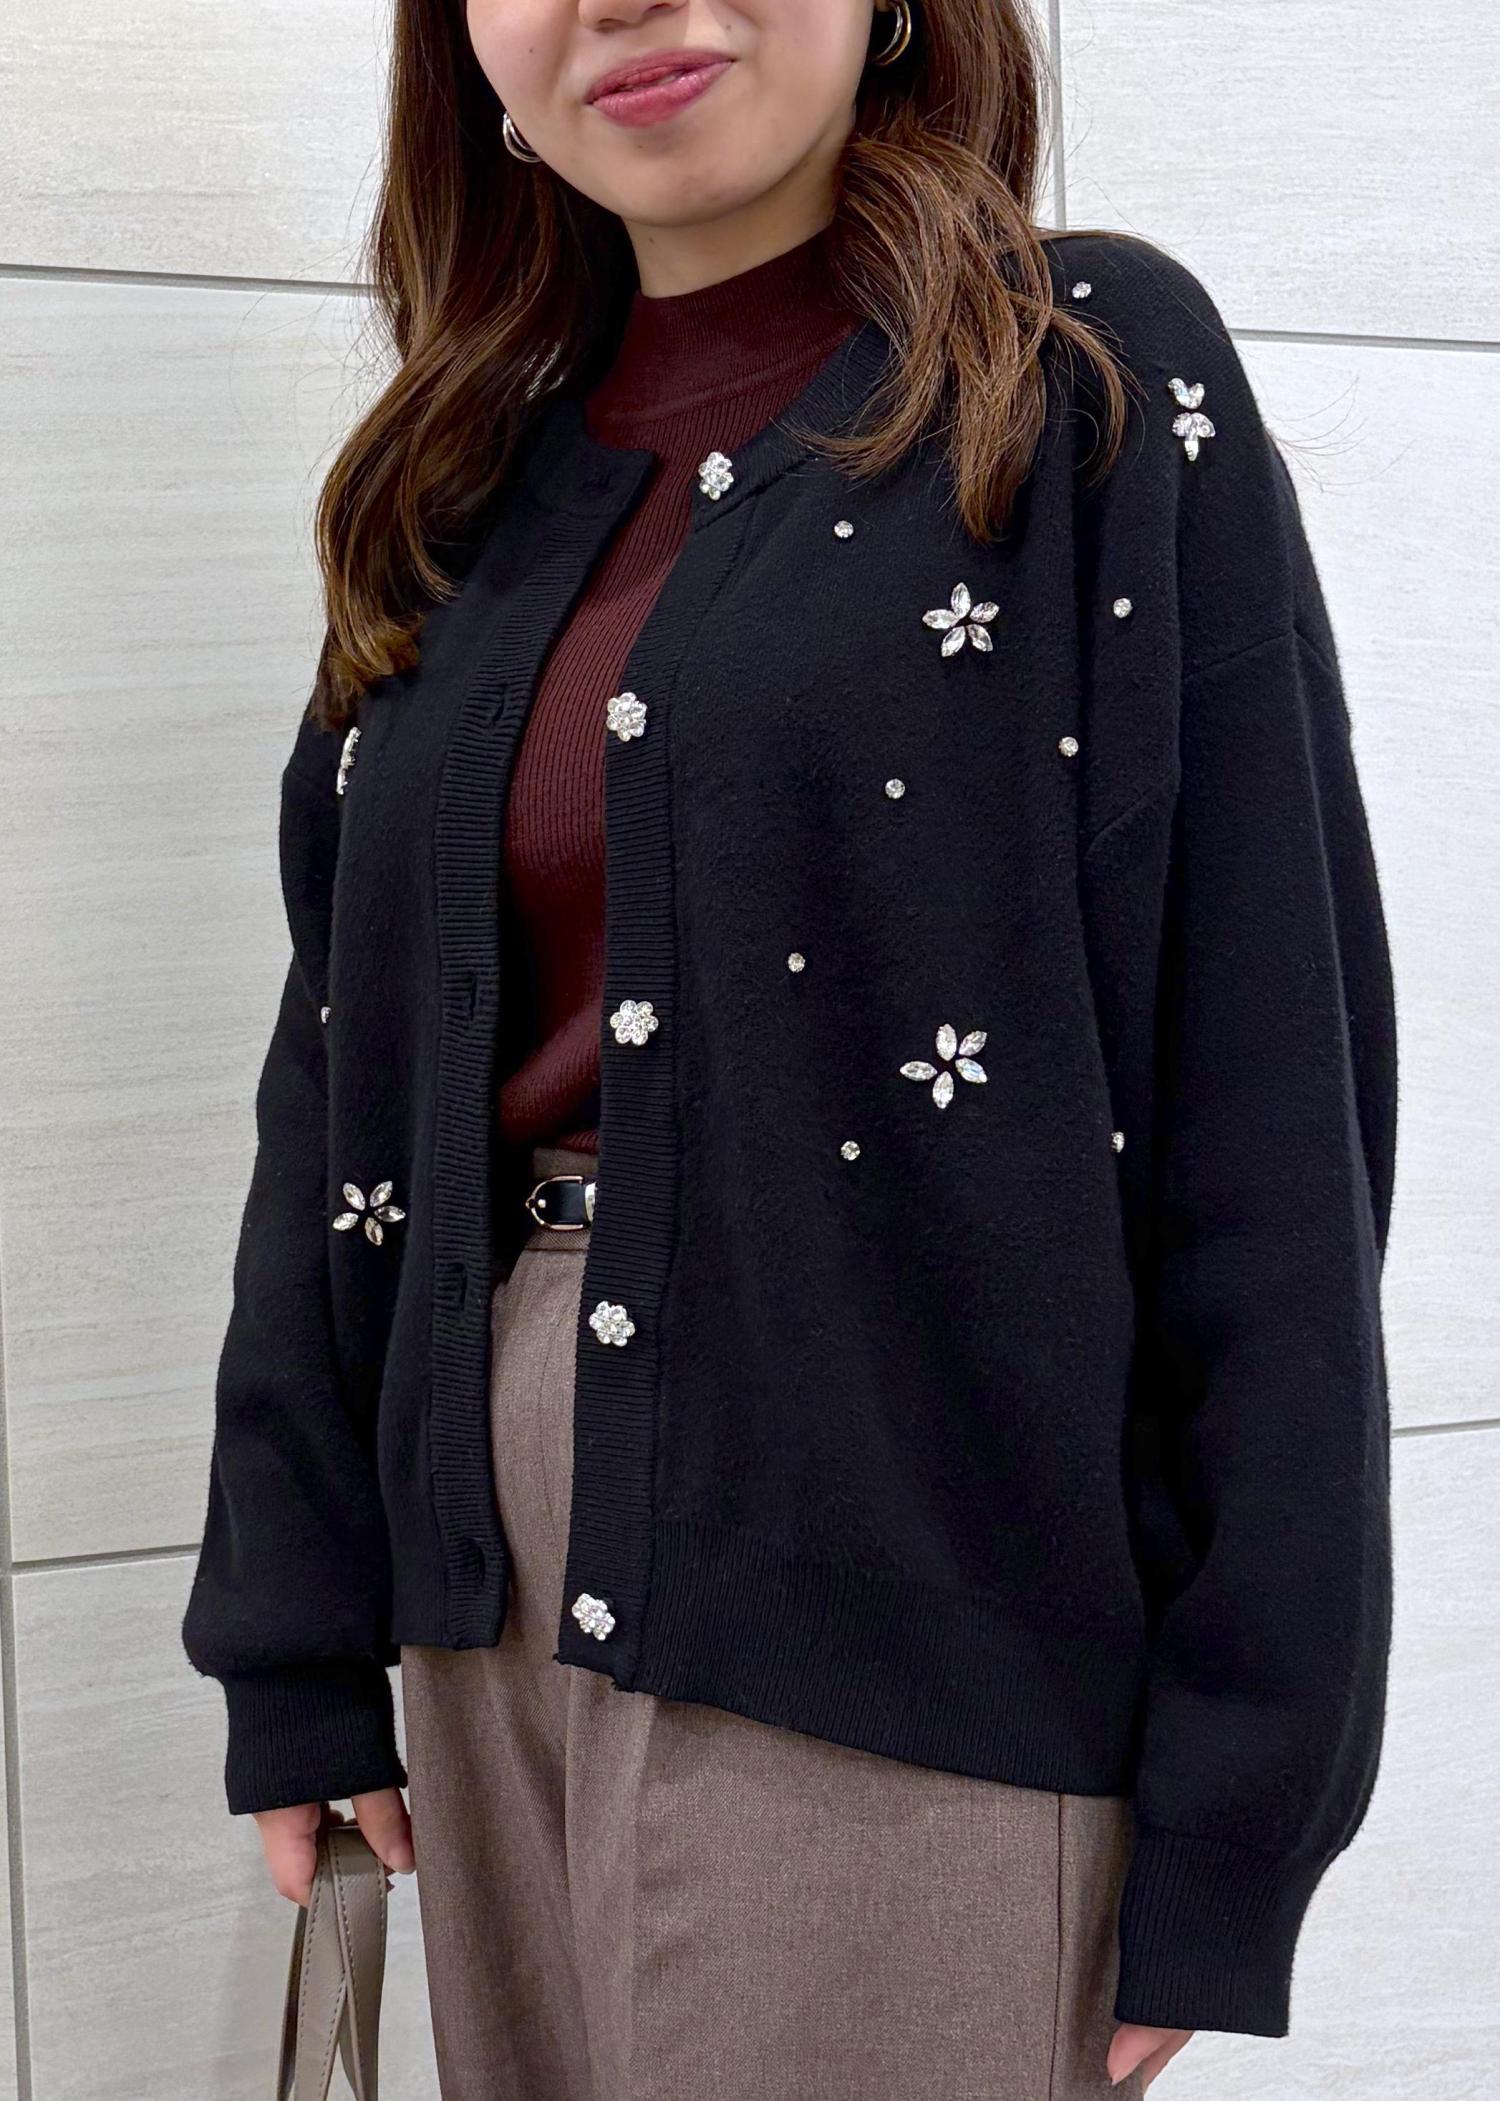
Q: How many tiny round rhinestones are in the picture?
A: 9